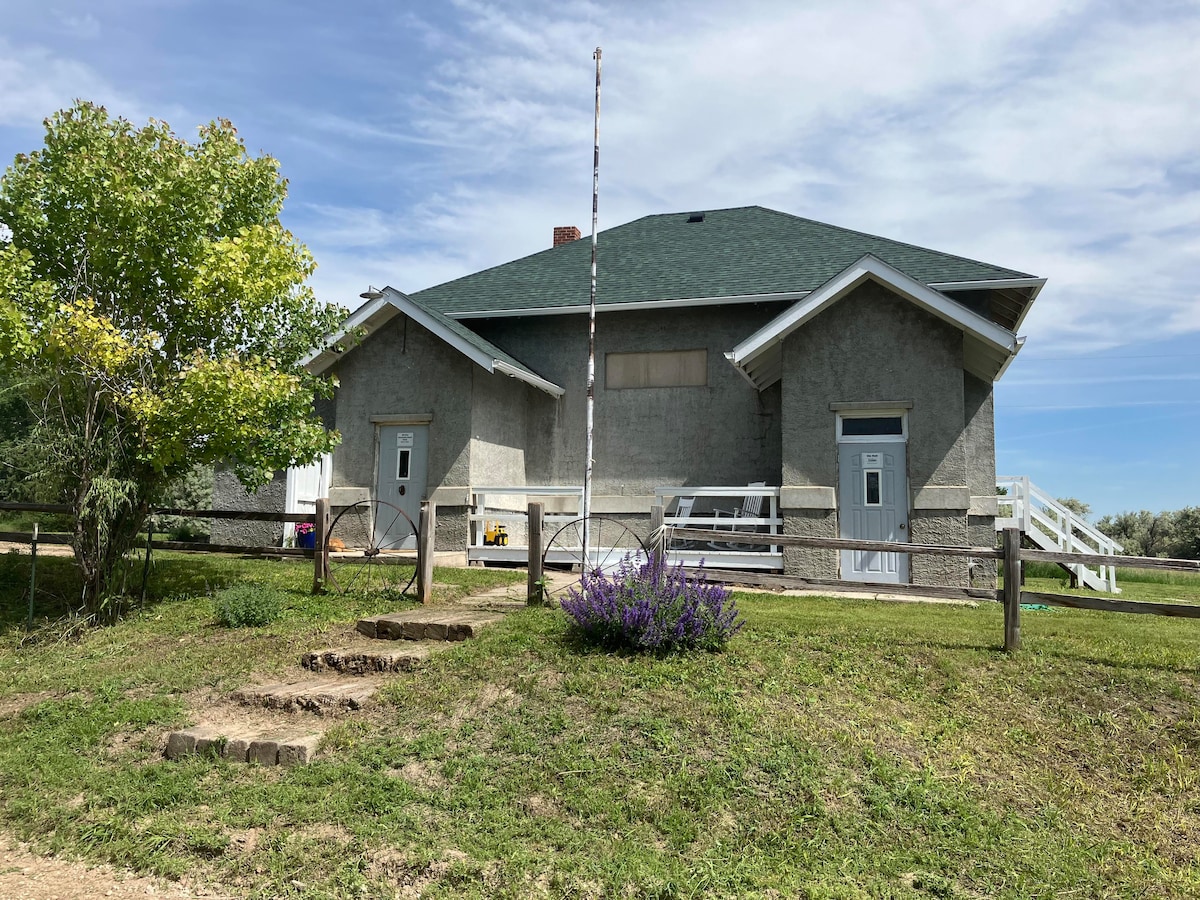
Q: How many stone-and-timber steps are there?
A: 4